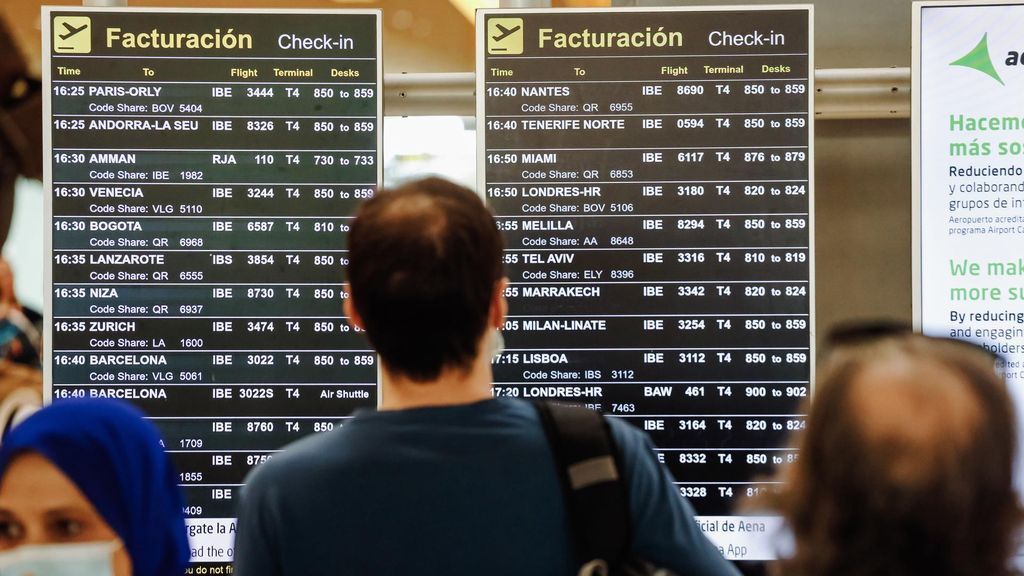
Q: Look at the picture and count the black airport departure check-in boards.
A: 2